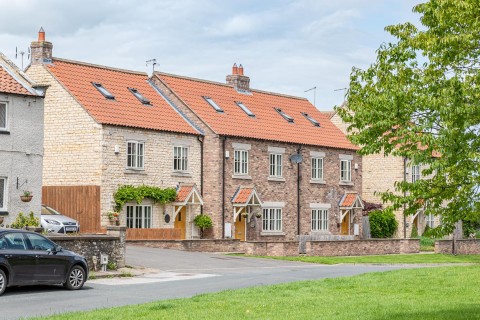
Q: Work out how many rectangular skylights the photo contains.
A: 6